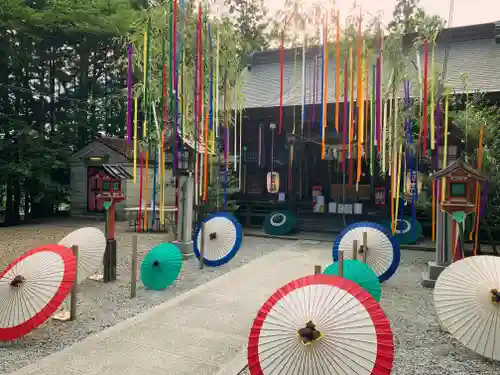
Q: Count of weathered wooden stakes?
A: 7